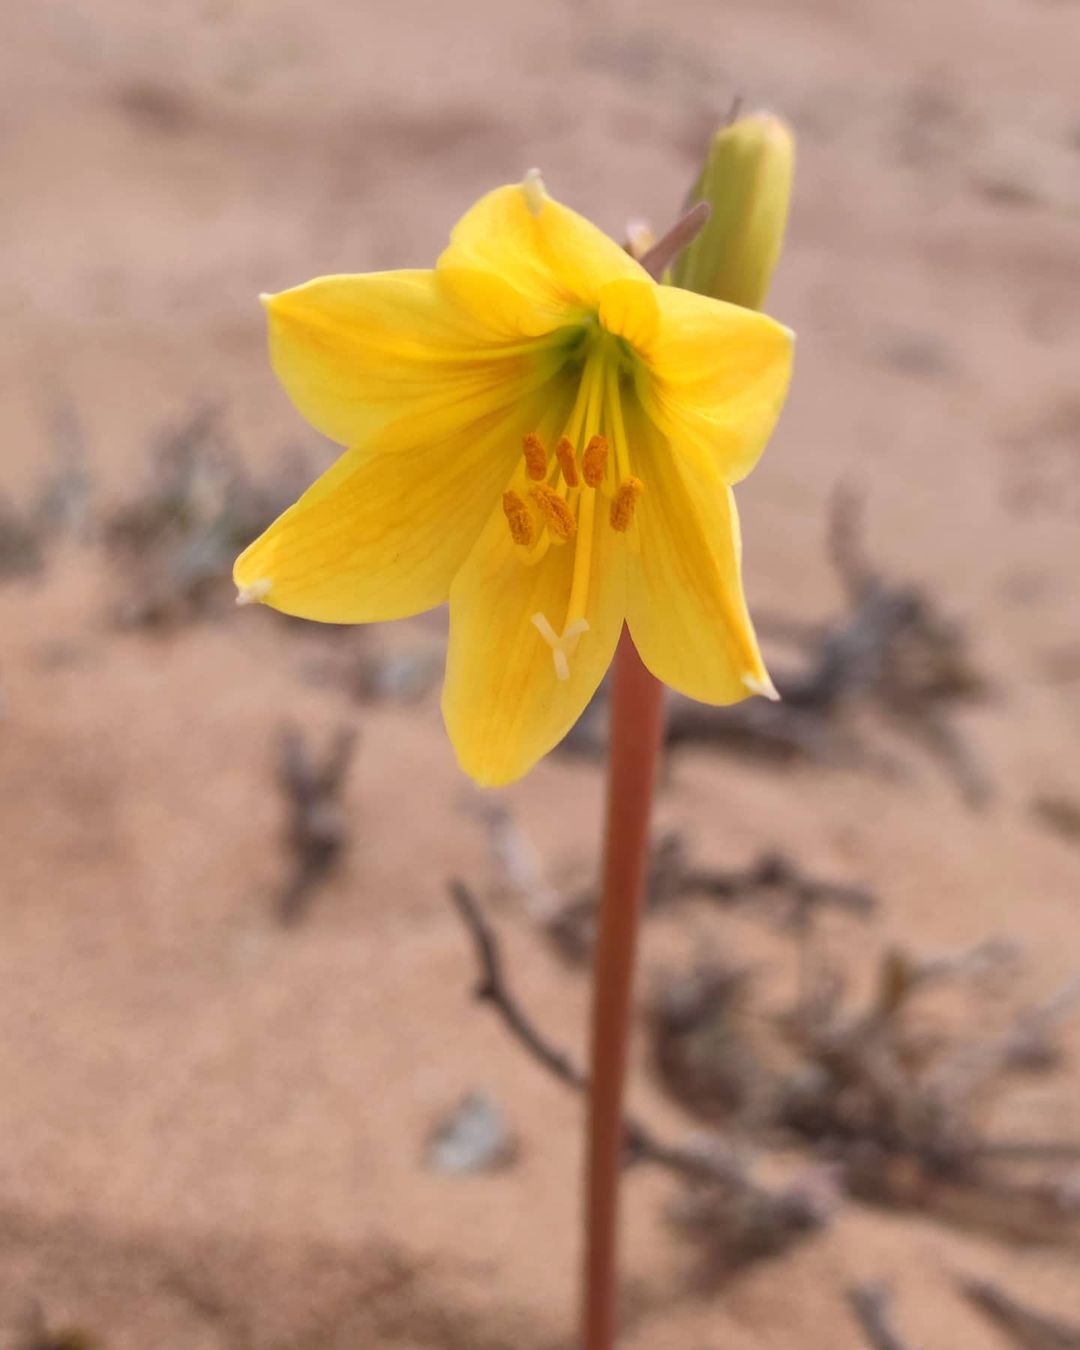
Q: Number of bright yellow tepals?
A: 6